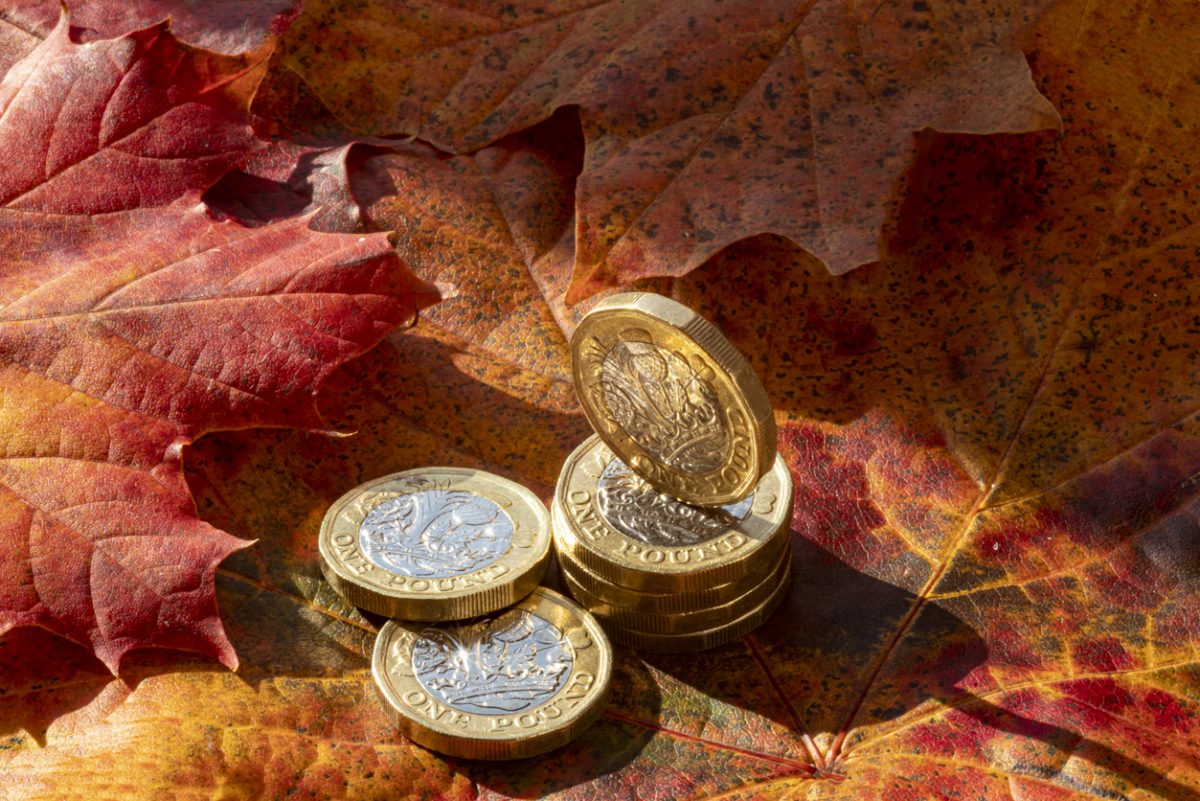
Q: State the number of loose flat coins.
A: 2